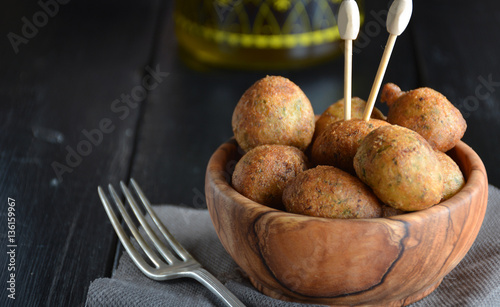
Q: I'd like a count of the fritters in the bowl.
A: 8